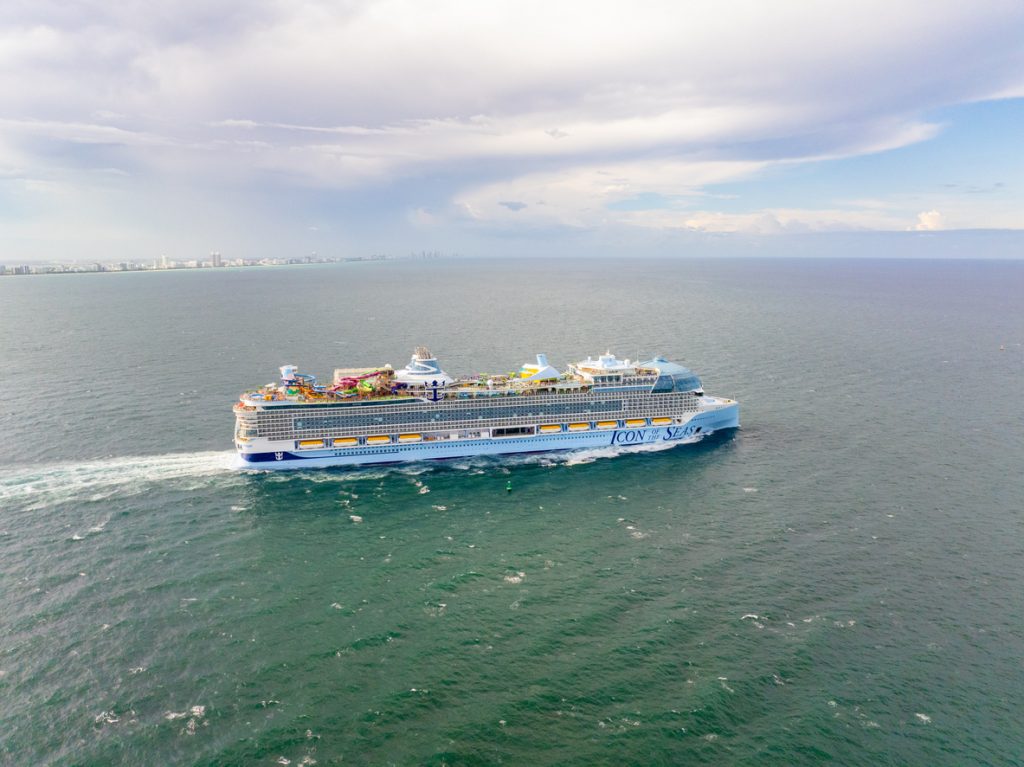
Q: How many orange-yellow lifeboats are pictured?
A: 9